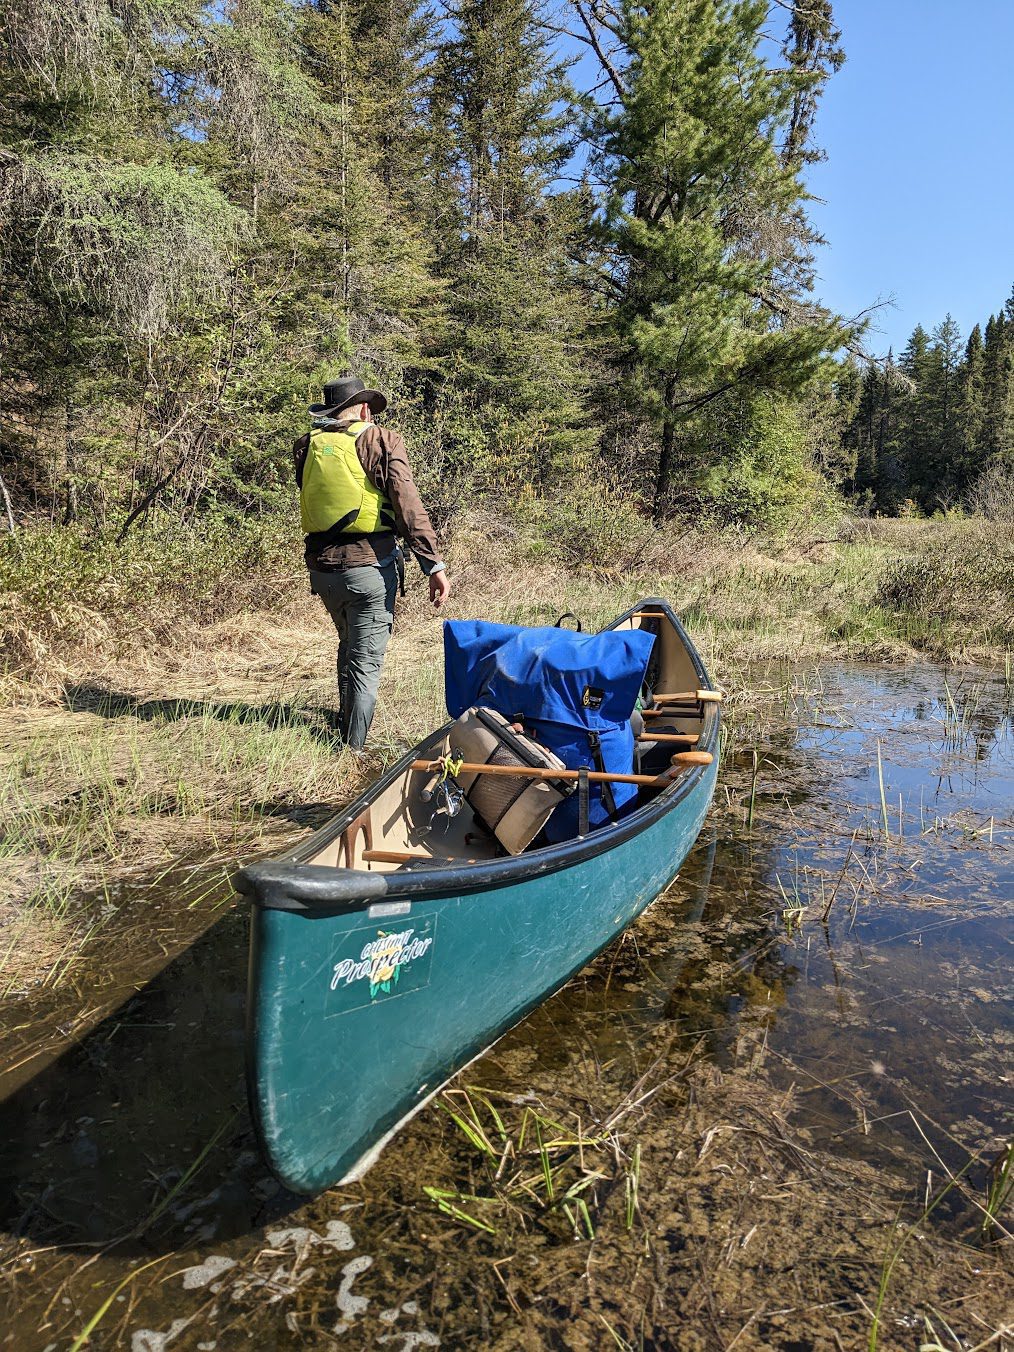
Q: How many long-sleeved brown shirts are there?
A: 1